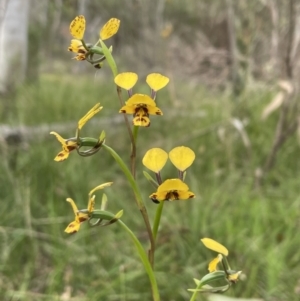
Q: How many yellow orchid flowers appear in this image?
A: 6